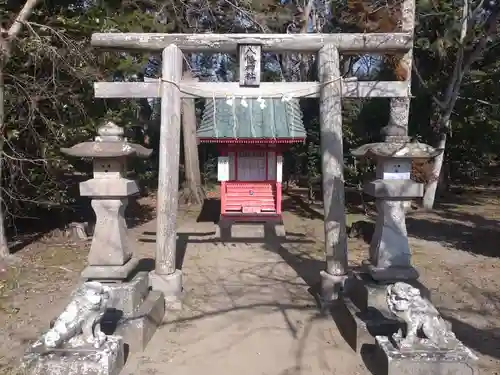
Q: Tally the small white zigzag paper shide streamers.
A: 4